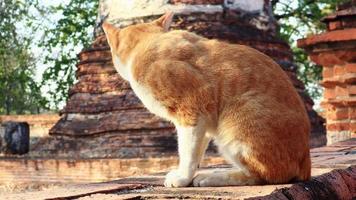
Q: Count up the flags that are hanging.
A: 0